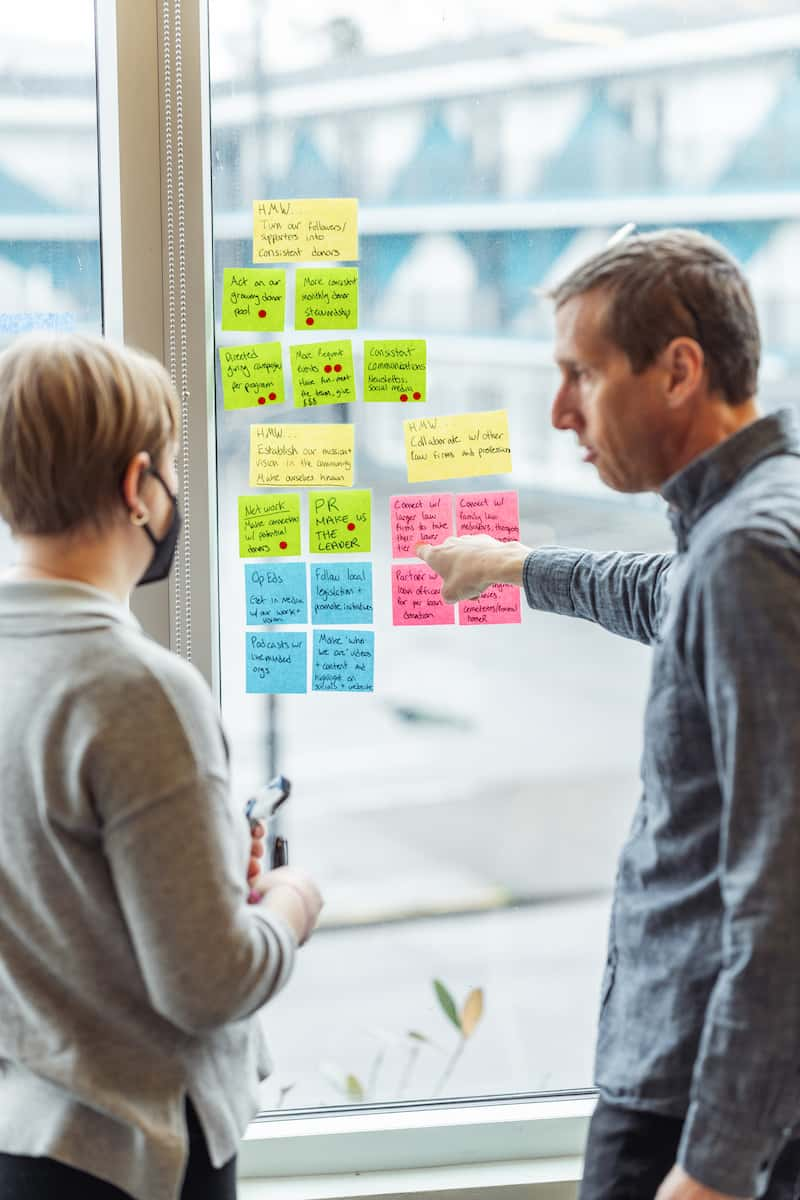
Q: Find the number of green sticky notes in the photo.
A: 7